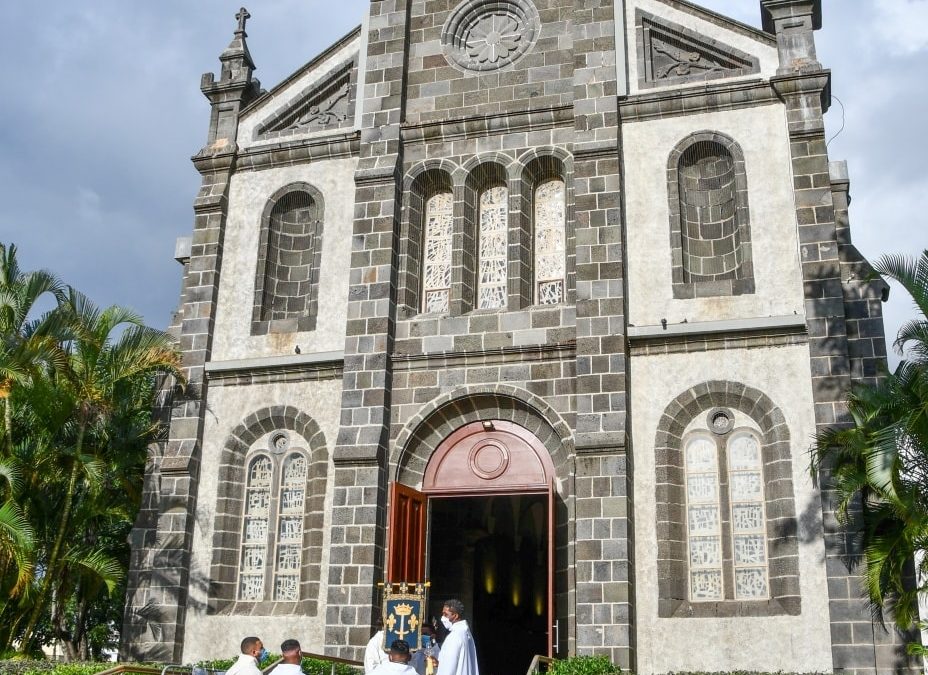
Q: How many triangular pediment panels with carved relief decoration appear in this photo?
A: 2